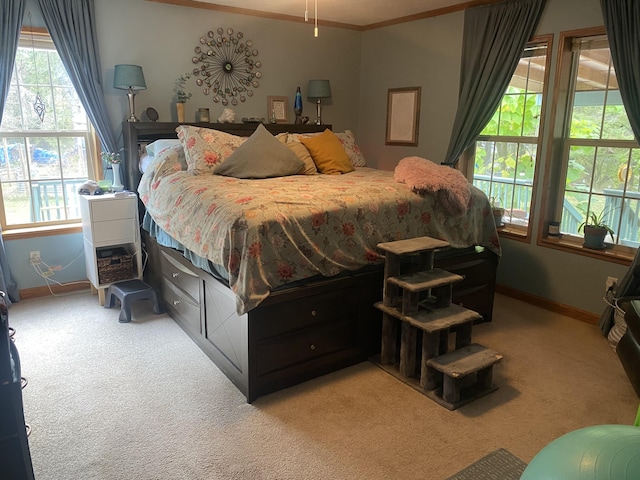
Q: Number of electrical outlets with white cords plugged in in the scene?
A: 1